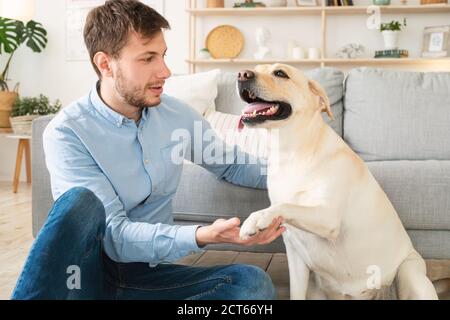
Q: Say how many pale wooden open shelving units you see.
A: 1